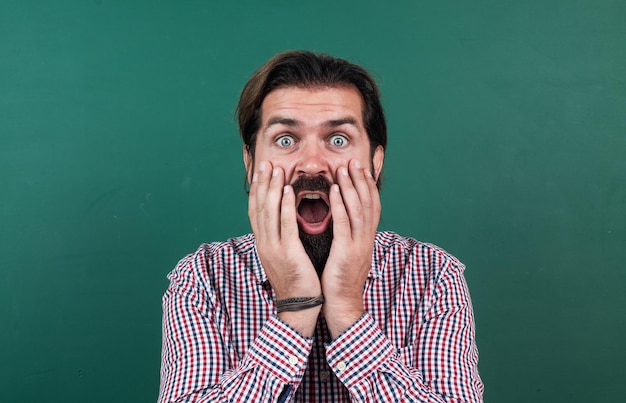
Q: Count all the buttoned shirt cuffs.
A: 2